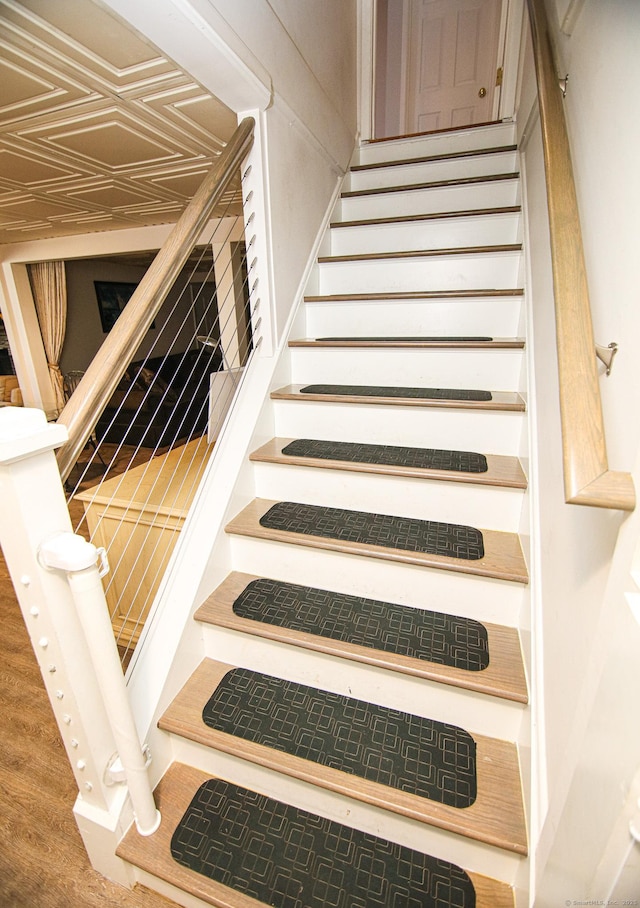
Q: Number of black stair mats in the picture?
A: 7